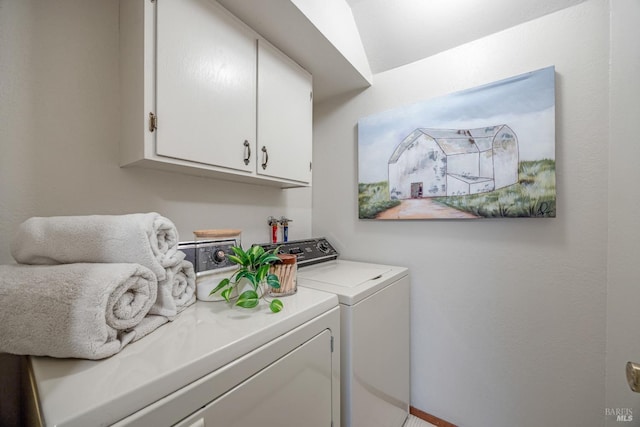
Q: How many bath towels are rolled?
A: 3